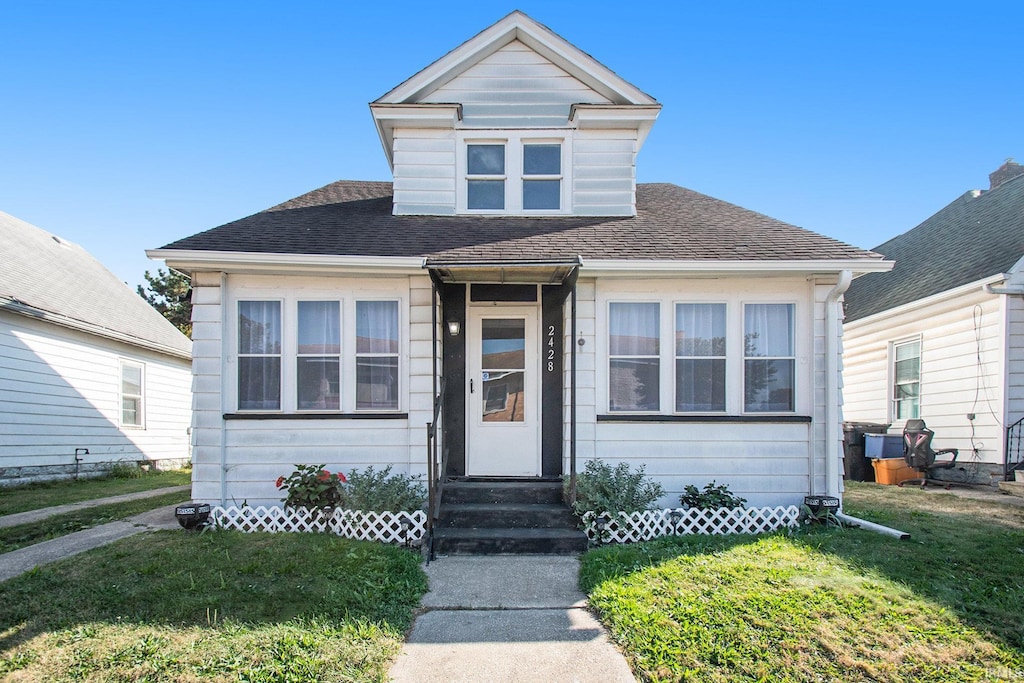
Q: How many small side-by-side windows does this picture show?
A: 2